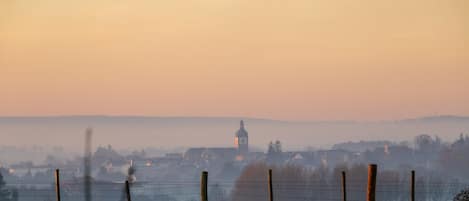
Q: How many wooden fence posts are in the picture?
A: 7